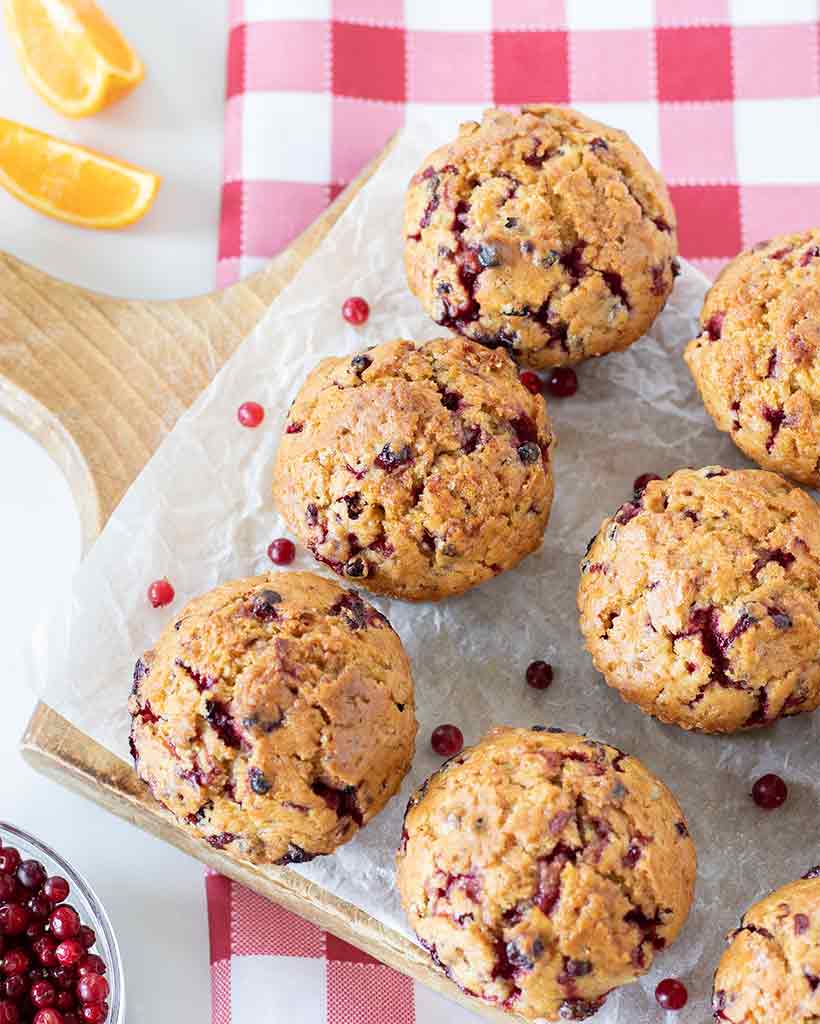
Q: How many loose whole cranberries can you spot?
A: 11